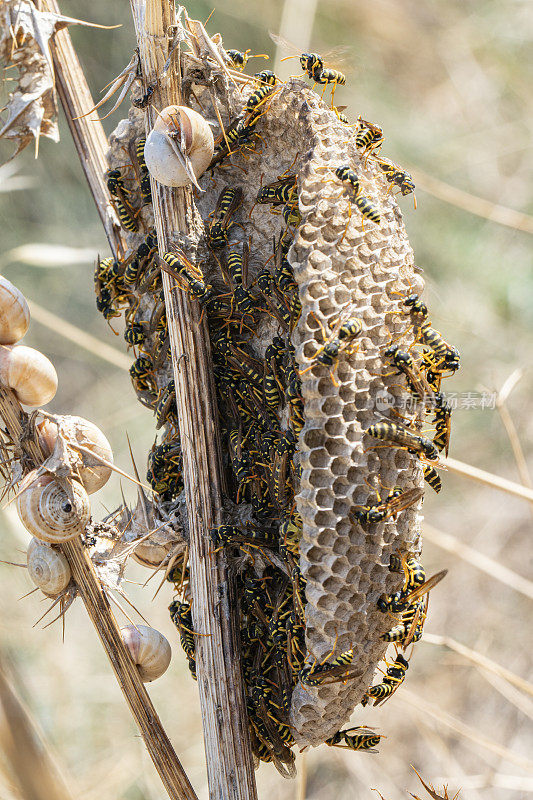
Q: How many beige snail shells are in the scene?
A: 8